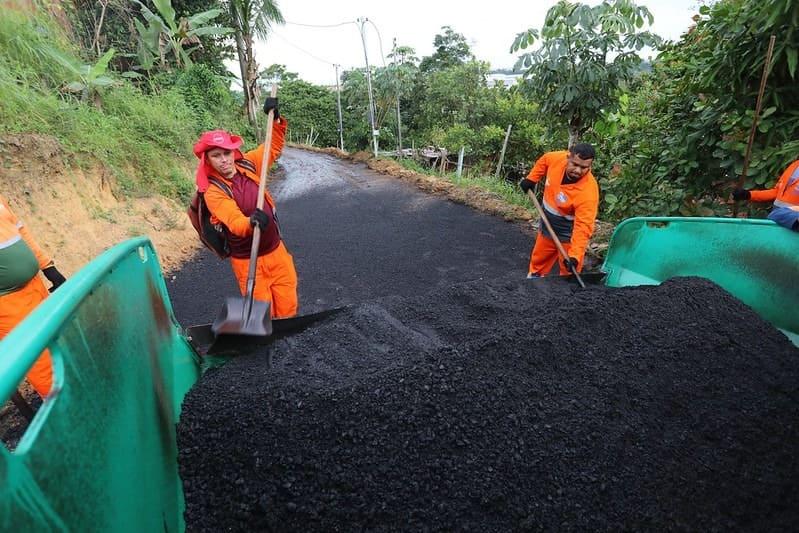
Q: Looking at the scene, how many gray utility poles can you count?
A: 3